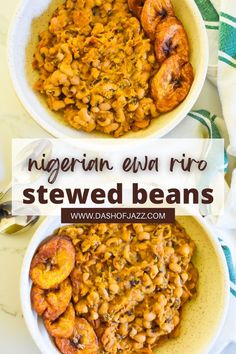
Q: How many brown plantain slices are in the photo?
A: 8